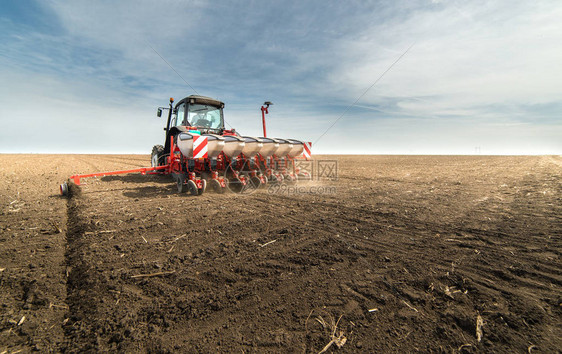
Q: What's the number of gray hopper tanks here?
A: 7